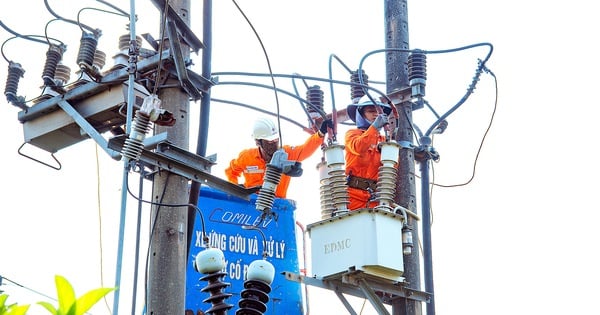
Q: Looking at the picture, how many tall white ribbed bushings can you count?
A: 3